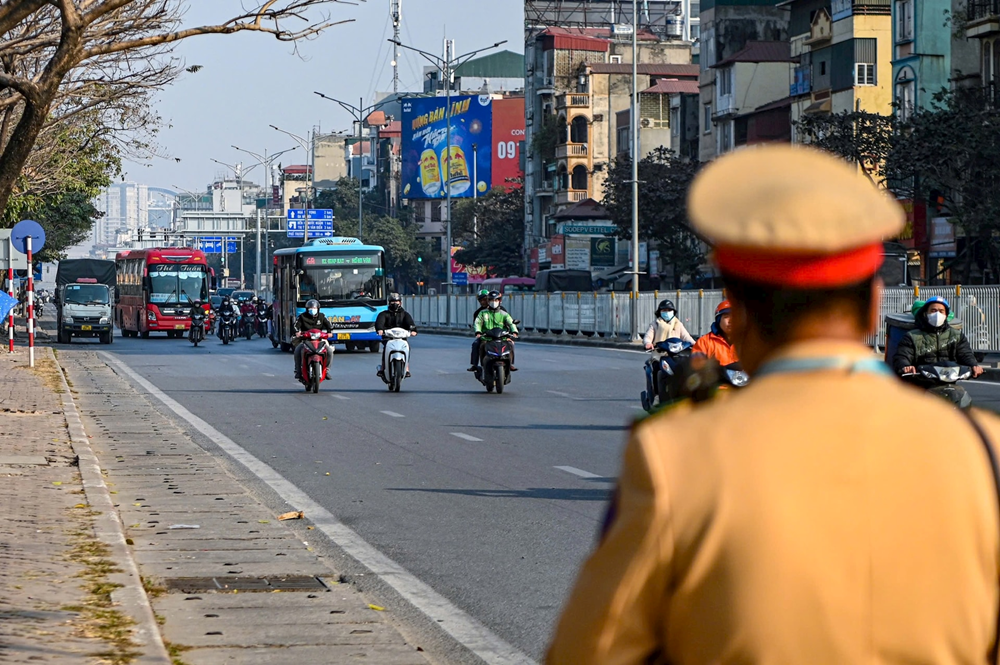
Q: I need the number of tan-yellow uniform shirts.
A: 1